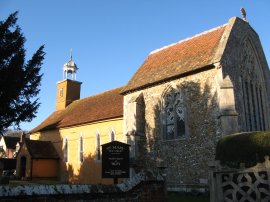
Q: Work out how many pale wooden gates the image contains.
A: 1